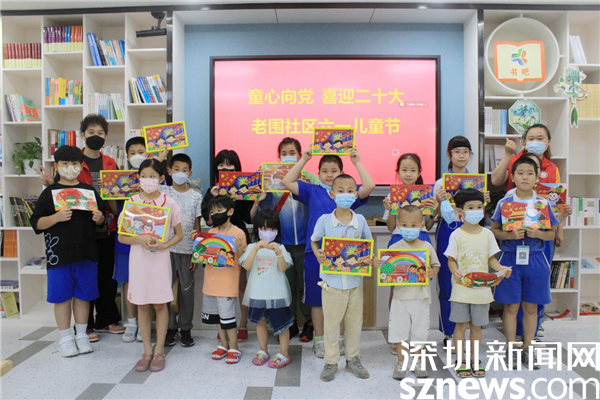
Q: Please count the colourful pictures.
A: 15